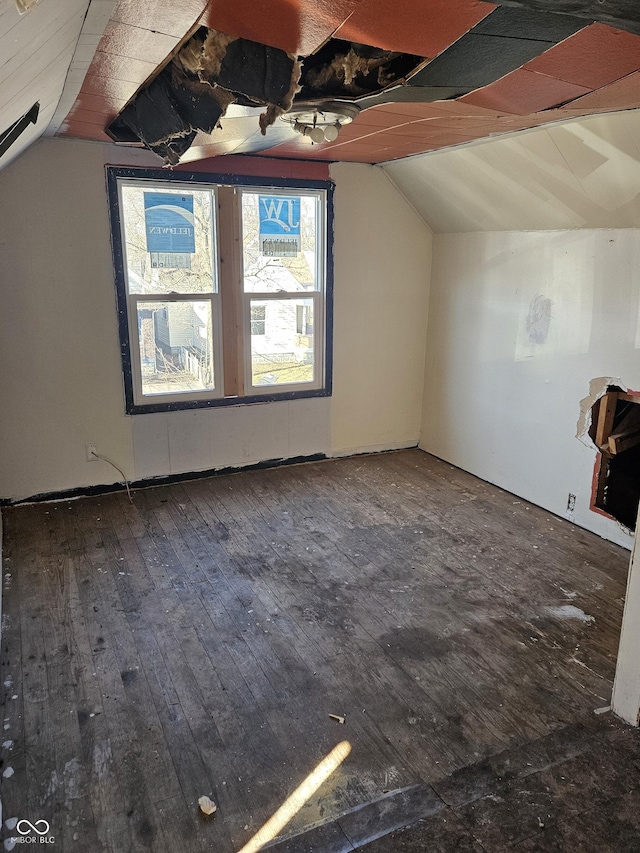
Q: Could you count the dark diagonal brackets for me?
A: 1